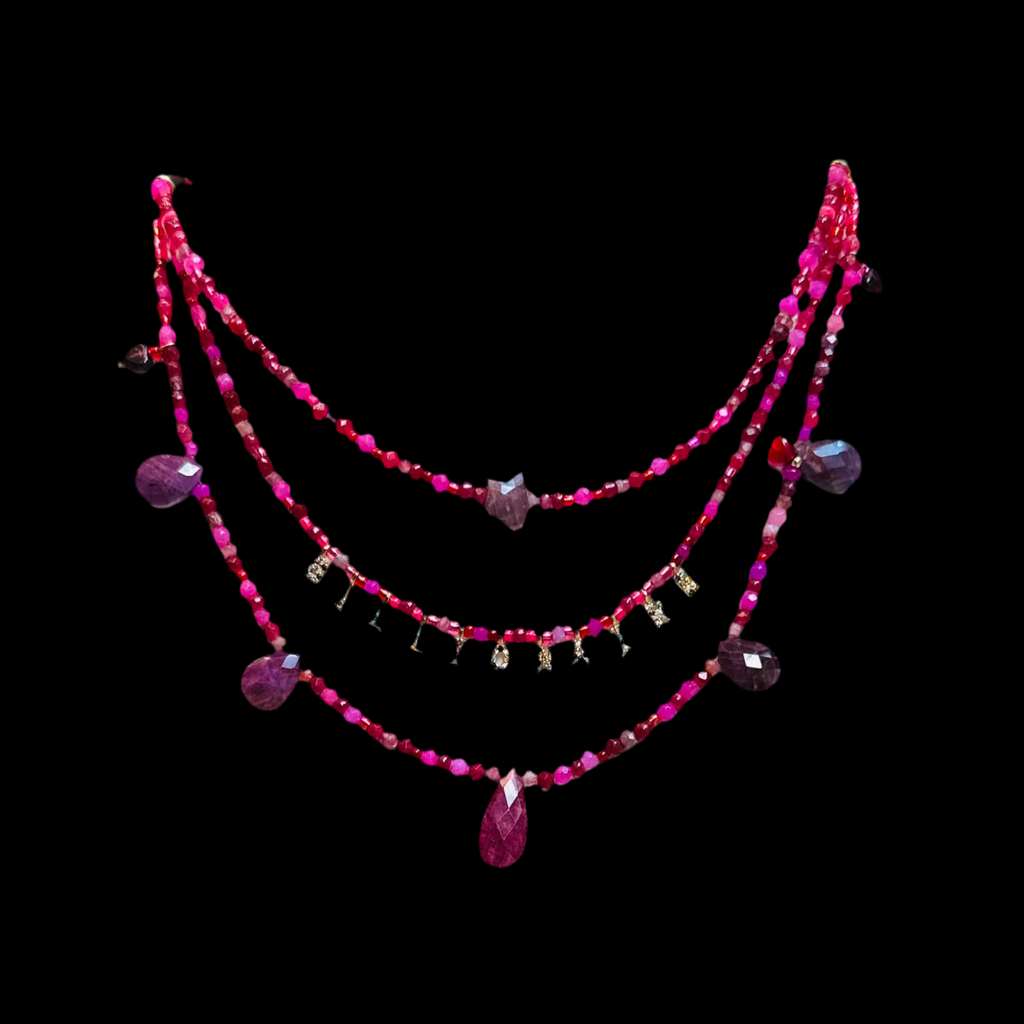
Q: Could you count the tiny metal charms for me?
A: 11